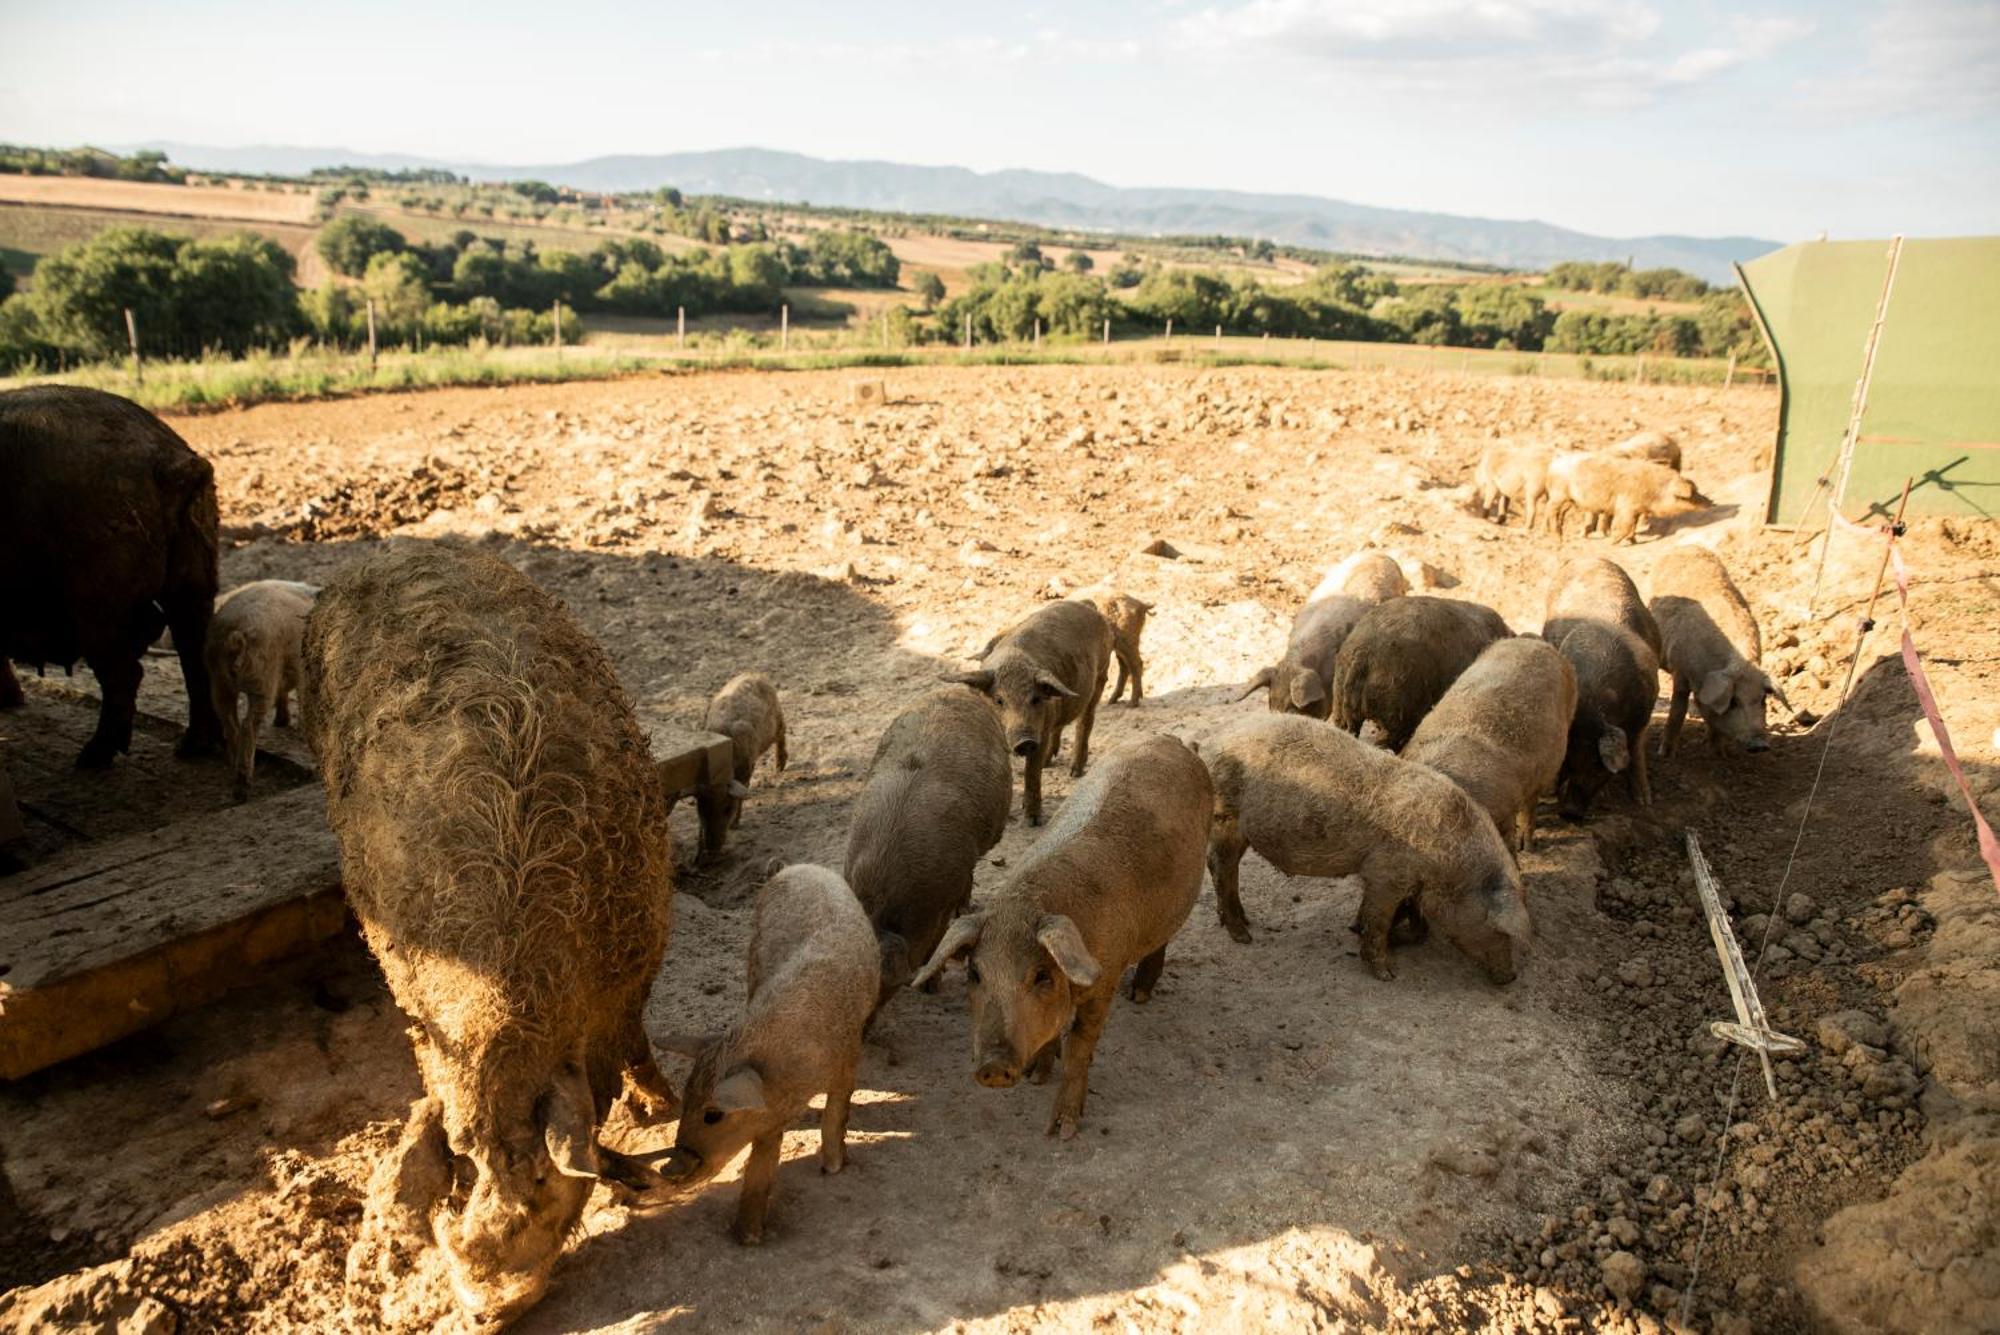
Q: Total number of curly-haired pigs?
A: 1